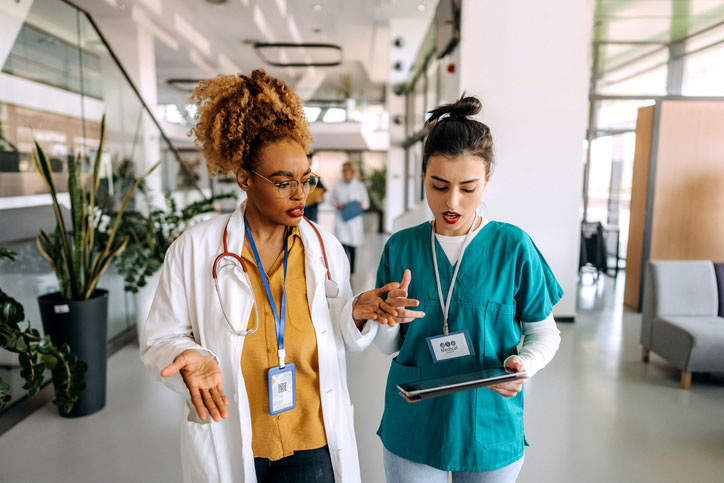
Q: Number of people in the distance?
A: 2